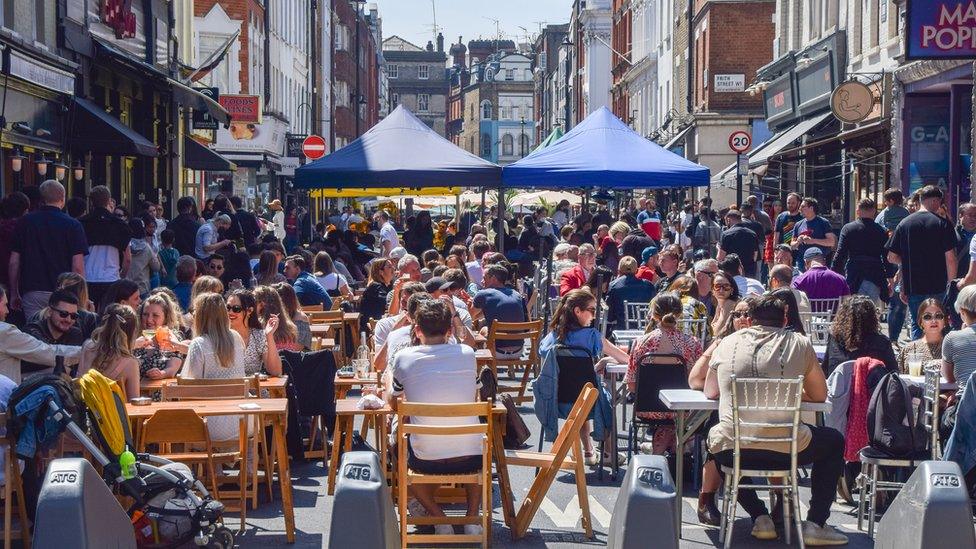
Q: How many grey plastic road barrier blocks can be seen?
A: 4